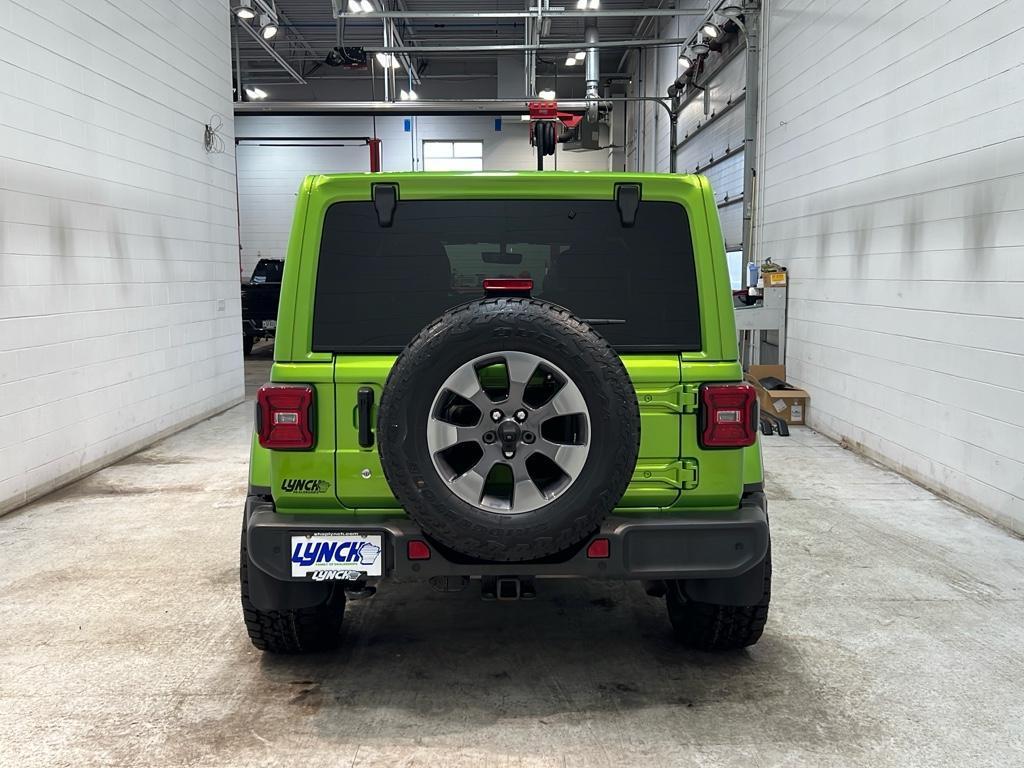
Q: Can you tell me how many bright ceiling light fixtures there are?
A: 11